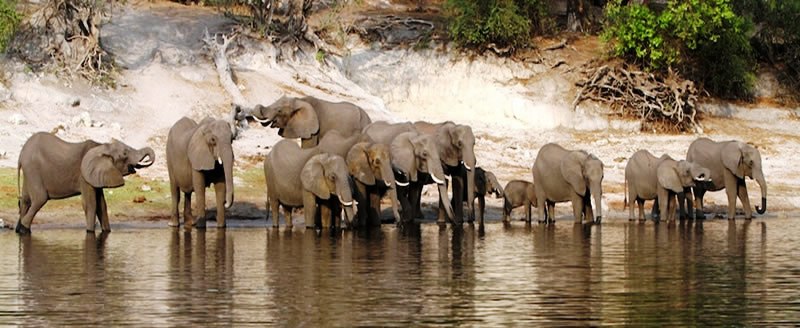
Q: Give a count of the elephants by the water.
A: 12